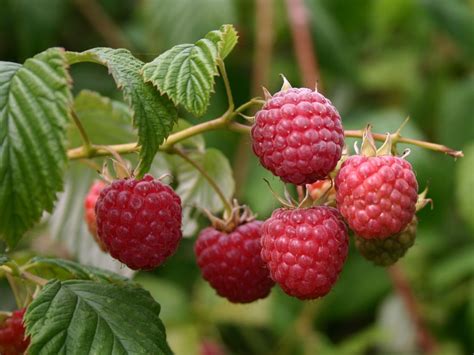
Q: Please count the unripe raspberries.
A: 1